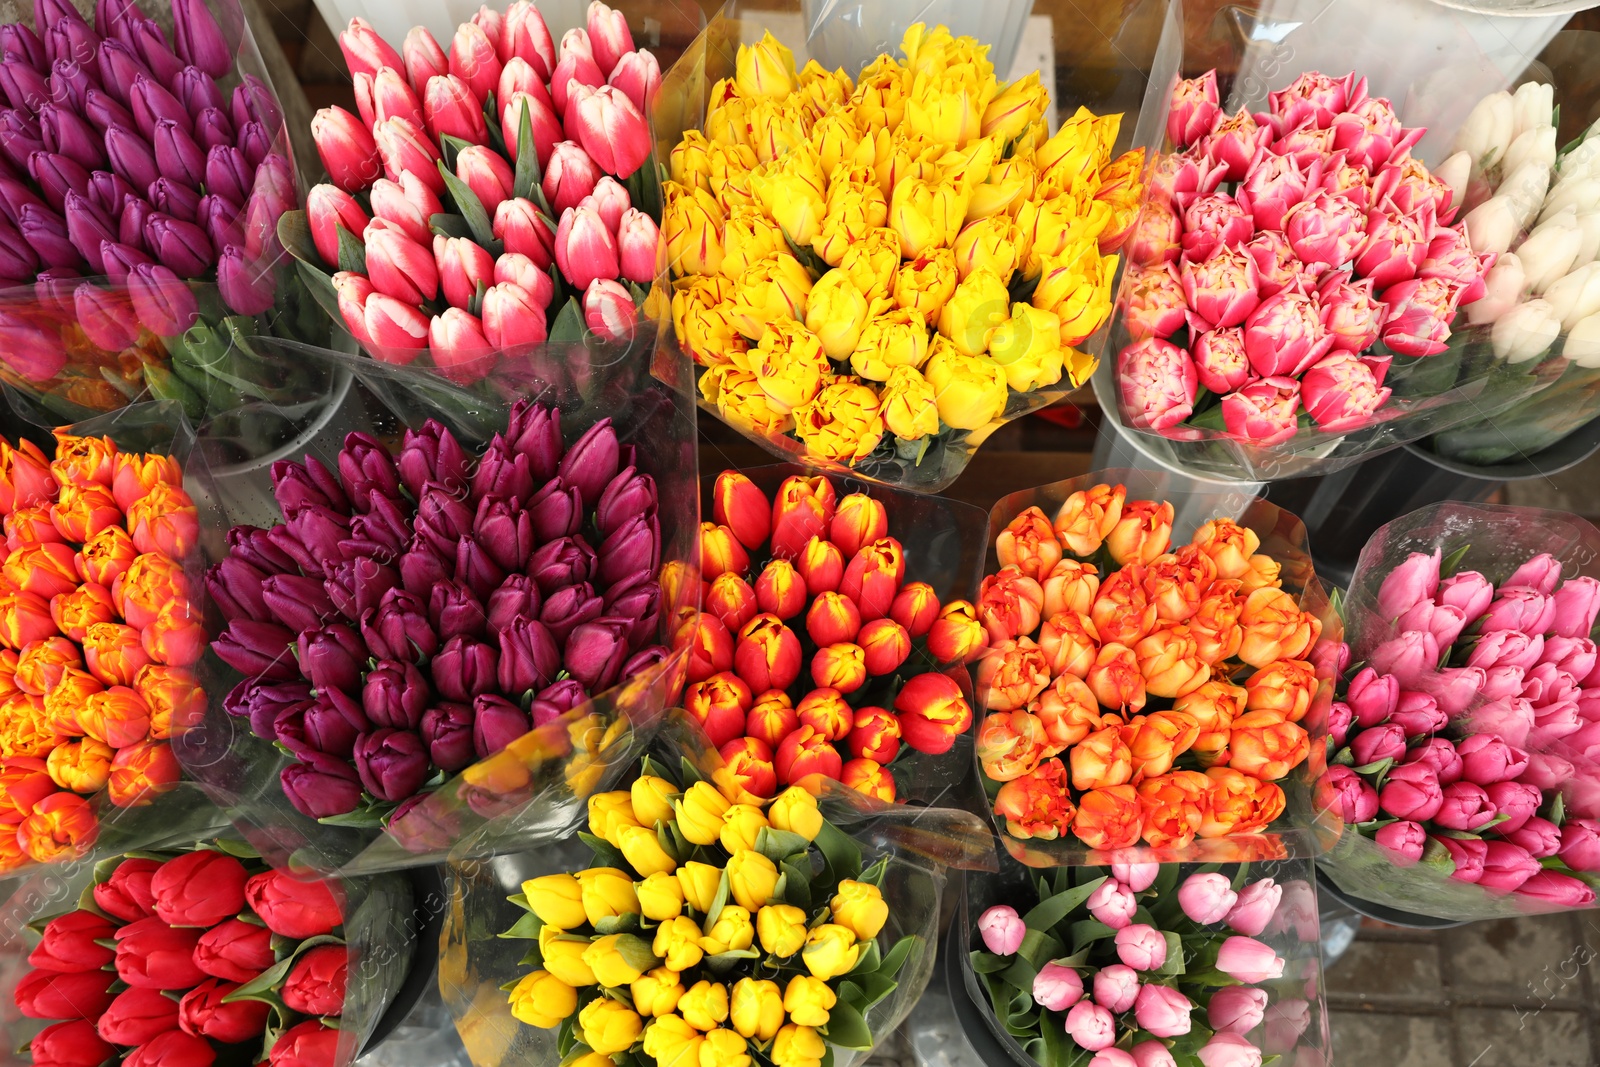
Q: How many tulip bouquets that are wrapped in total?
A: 13